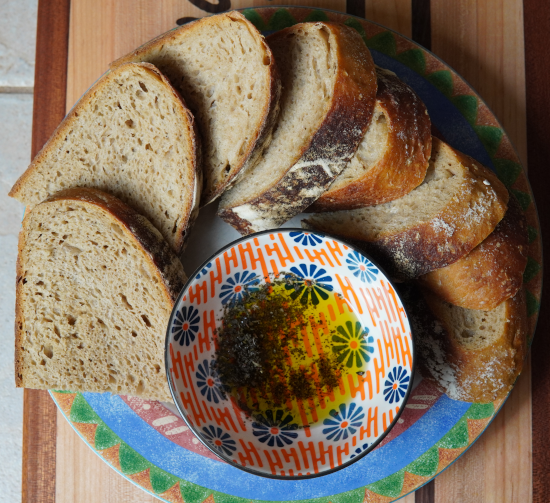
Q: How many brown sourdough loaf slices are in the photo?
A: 8